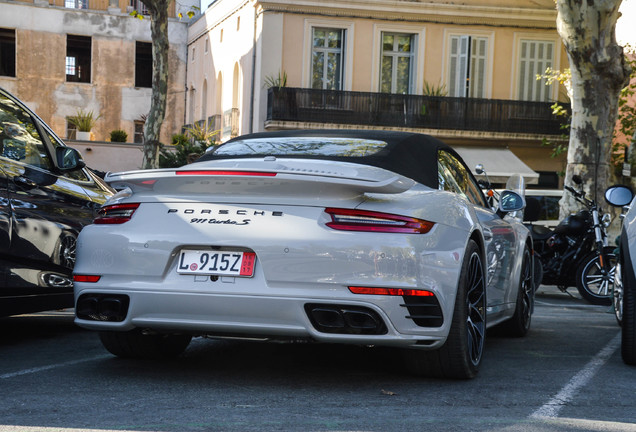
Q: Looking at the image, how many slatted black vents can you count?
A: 1